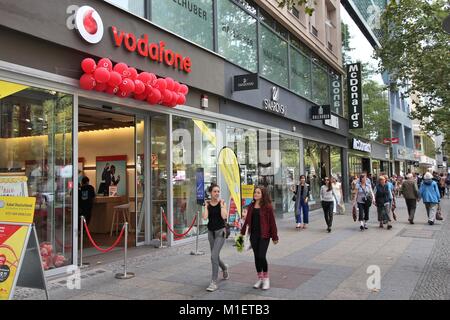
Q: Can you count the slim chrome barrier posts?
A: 4